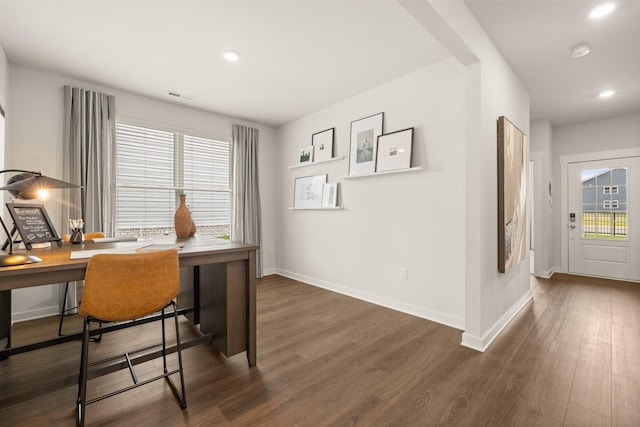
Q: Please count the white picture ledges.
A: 3